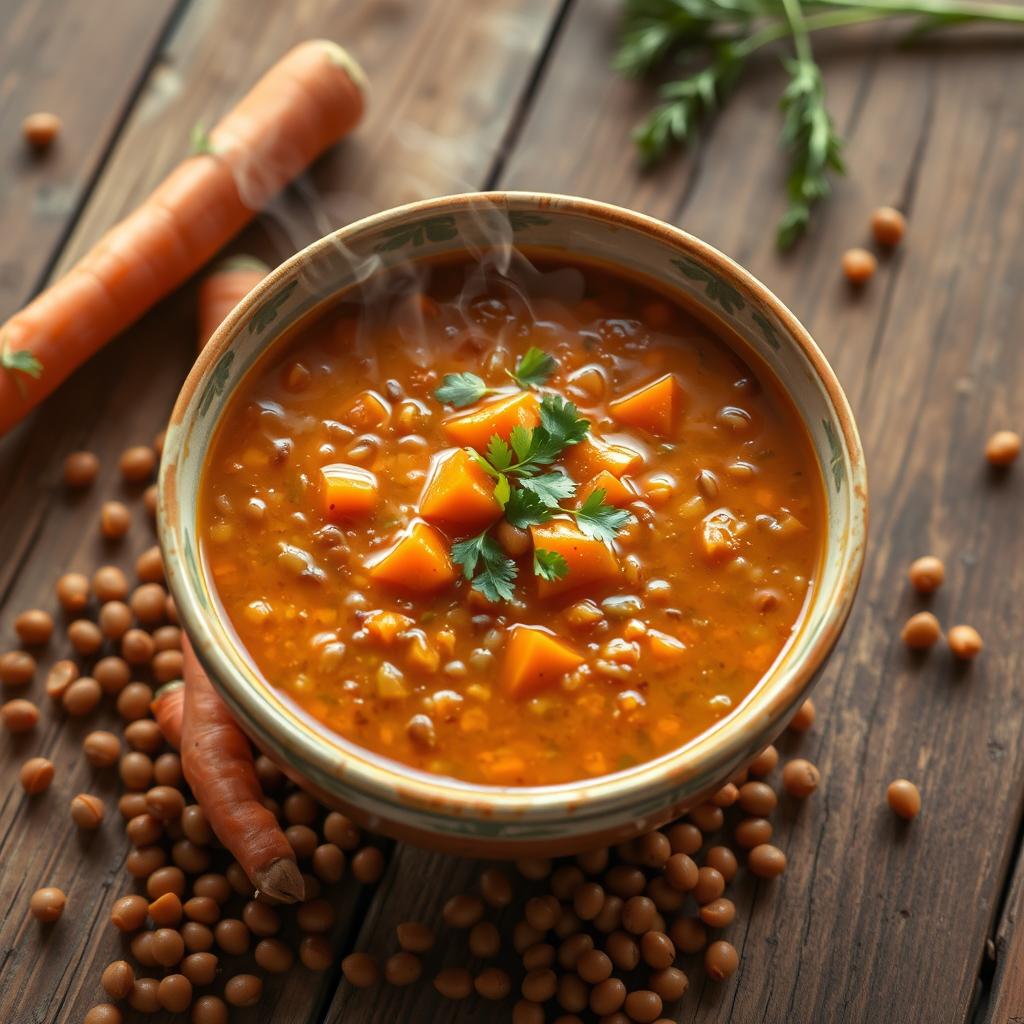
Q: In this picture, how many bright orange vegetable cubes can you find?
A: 9